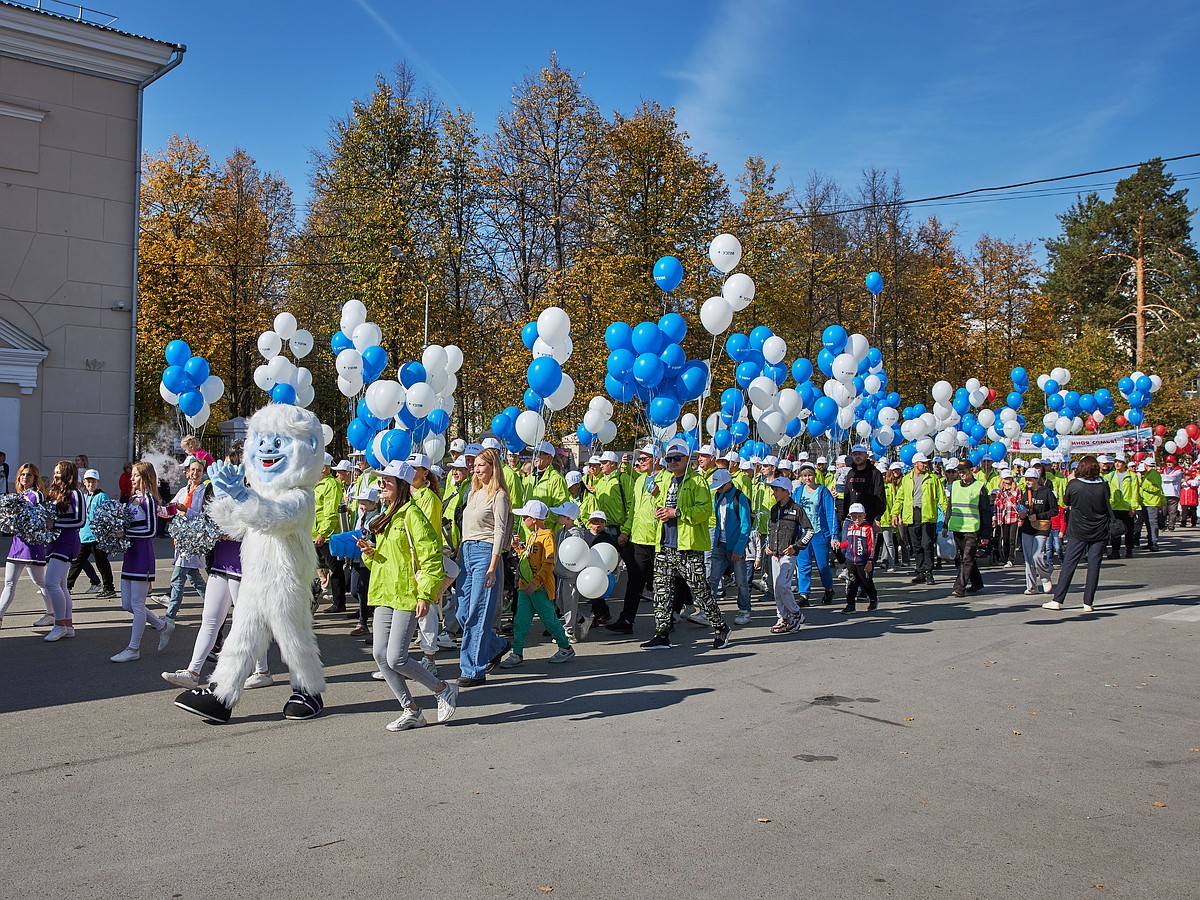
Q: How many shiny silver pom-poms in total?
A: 4